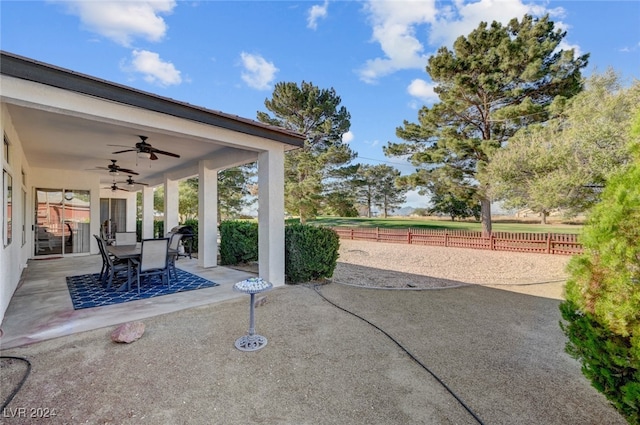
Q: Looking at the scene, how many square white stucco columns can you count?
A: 4